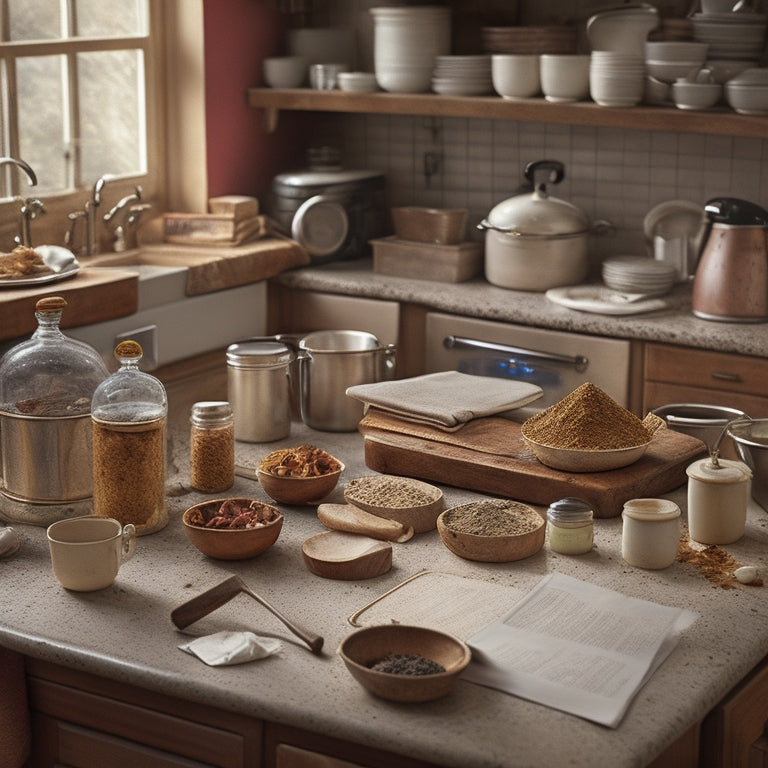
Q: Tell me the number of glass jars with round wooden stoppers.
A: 2